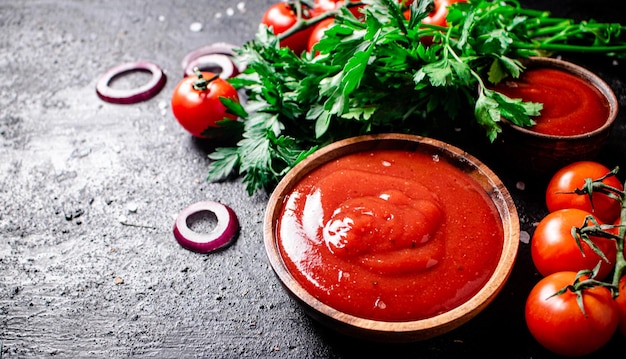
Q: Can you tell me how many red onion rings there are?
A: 4